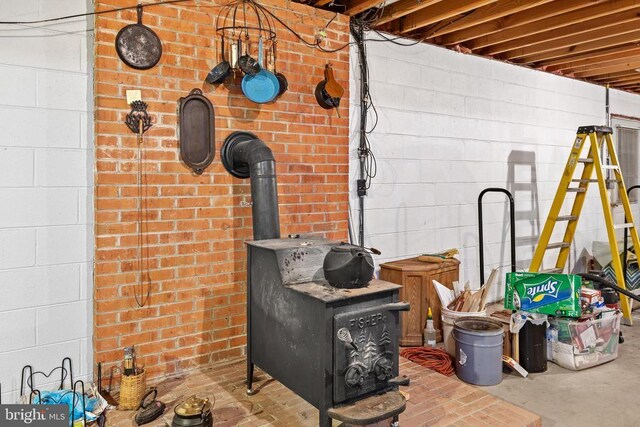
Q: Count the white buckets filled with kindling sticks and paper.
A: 1